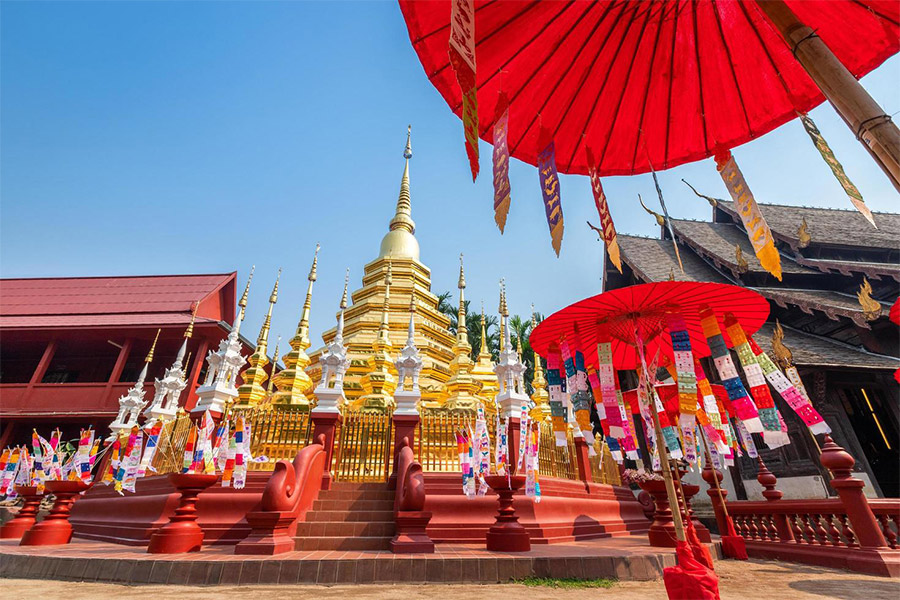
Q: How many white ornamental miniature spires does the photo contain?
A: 6